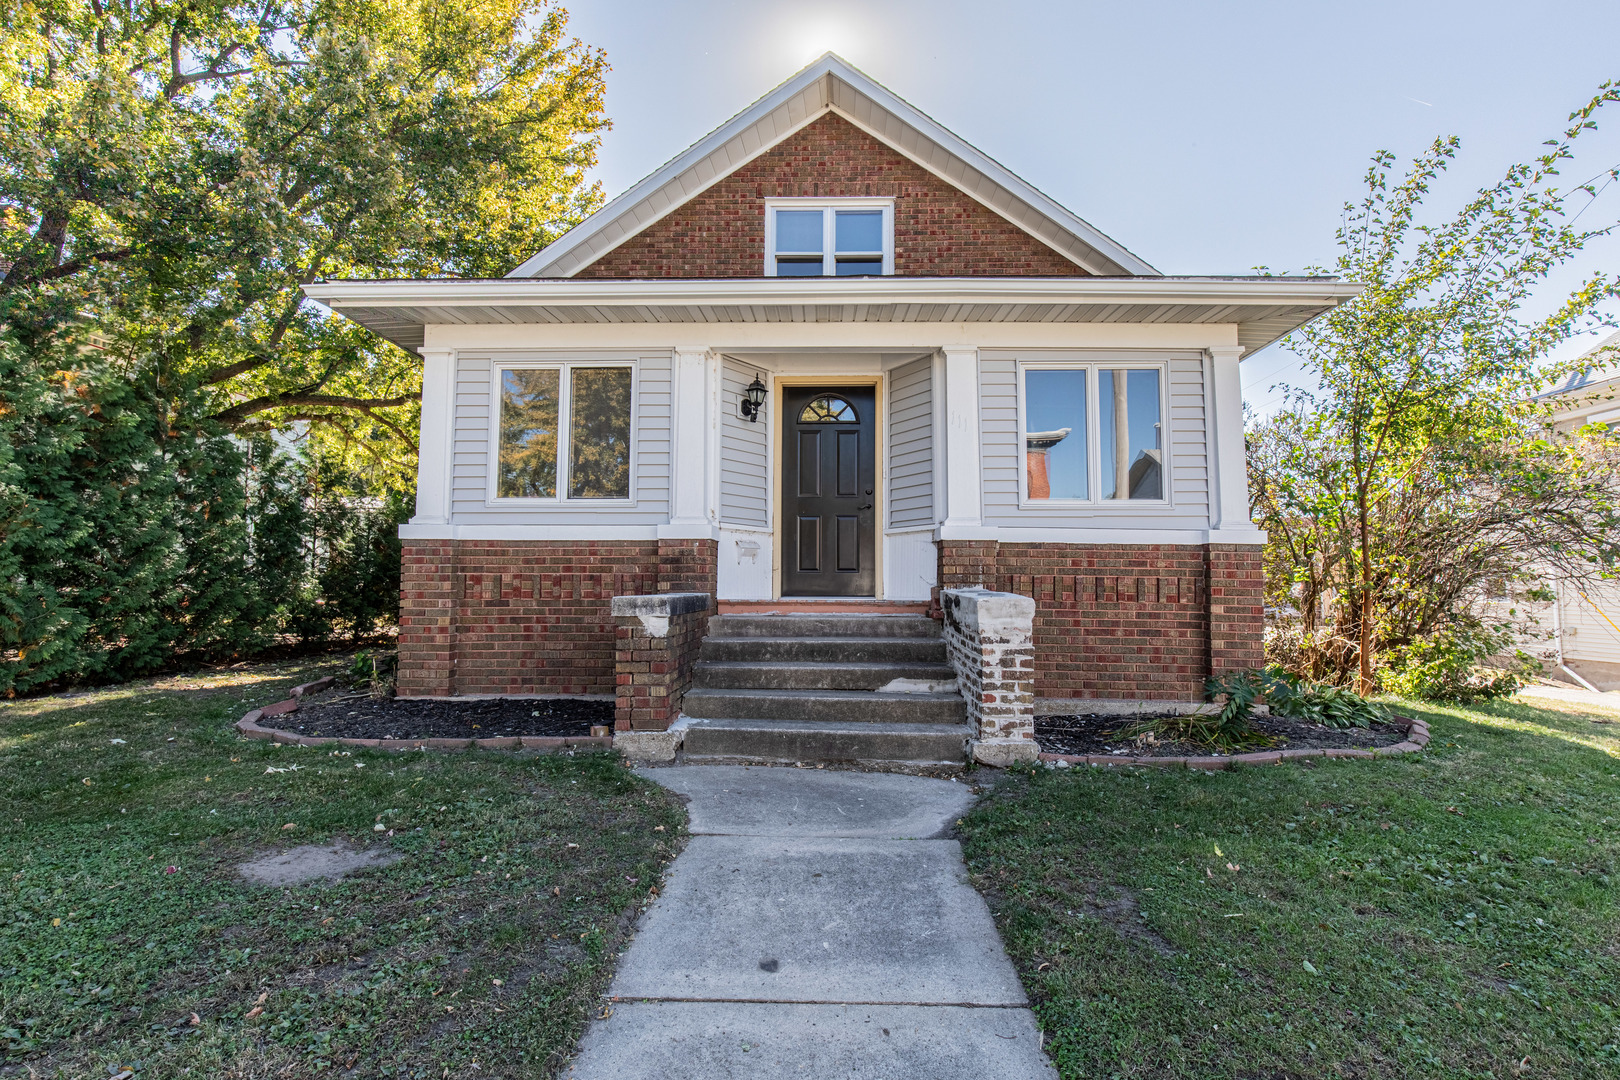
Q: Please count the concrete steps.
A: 5